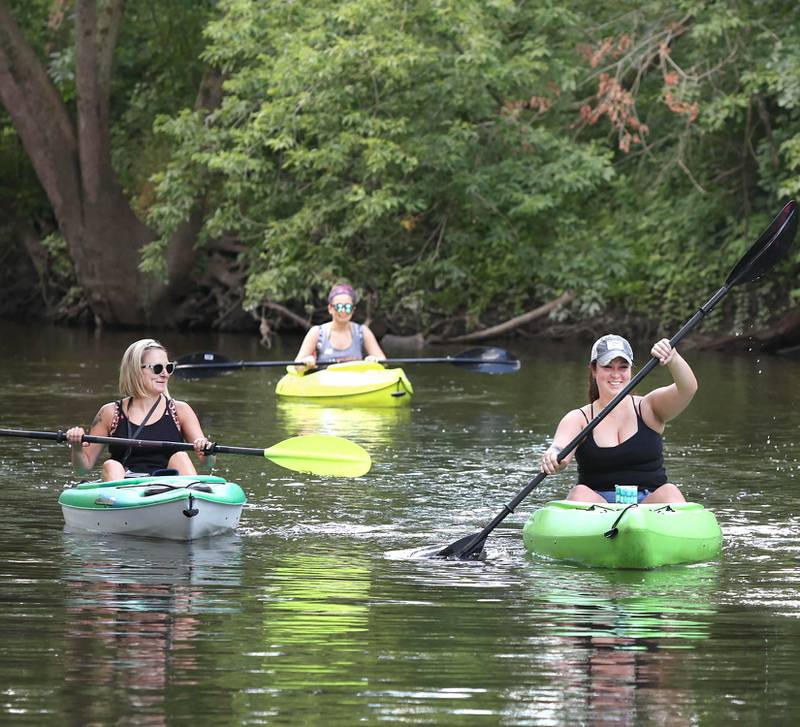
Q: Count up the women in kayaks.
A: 3